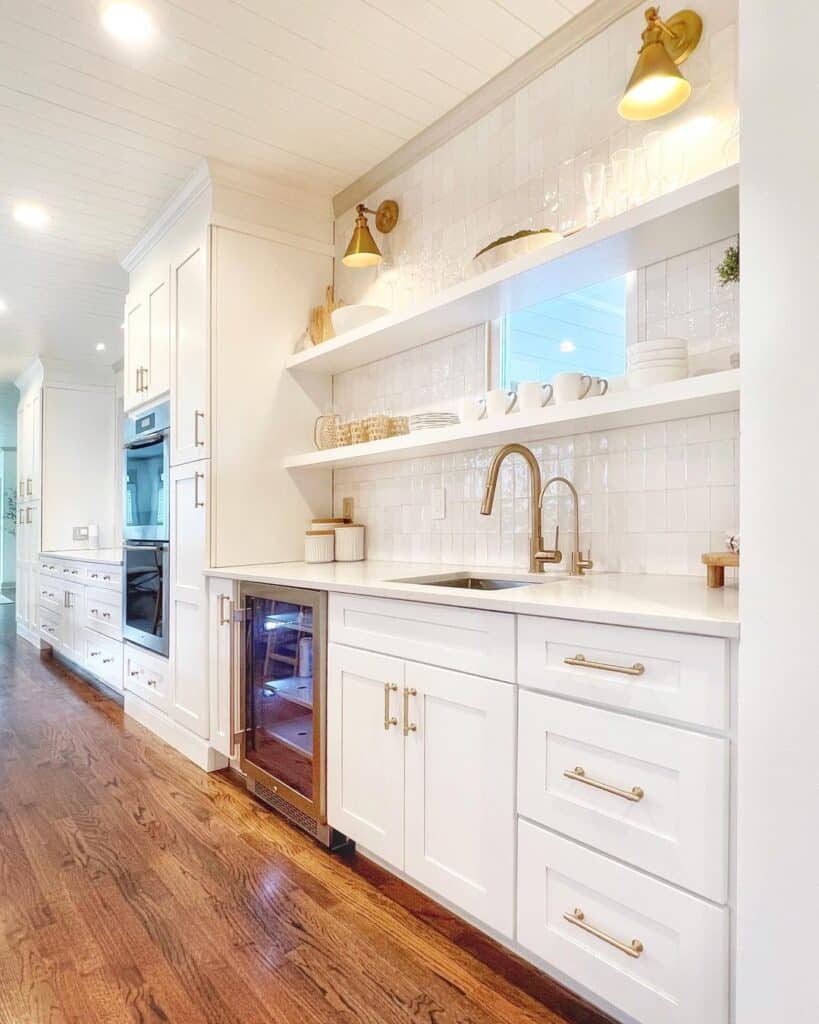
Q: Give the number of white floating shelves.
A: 2